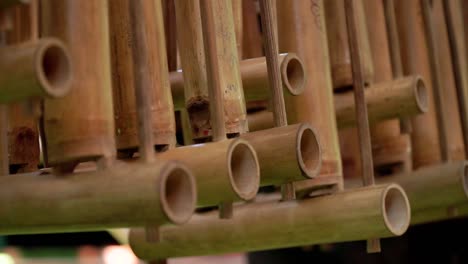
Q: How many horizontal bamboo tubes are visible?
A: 8